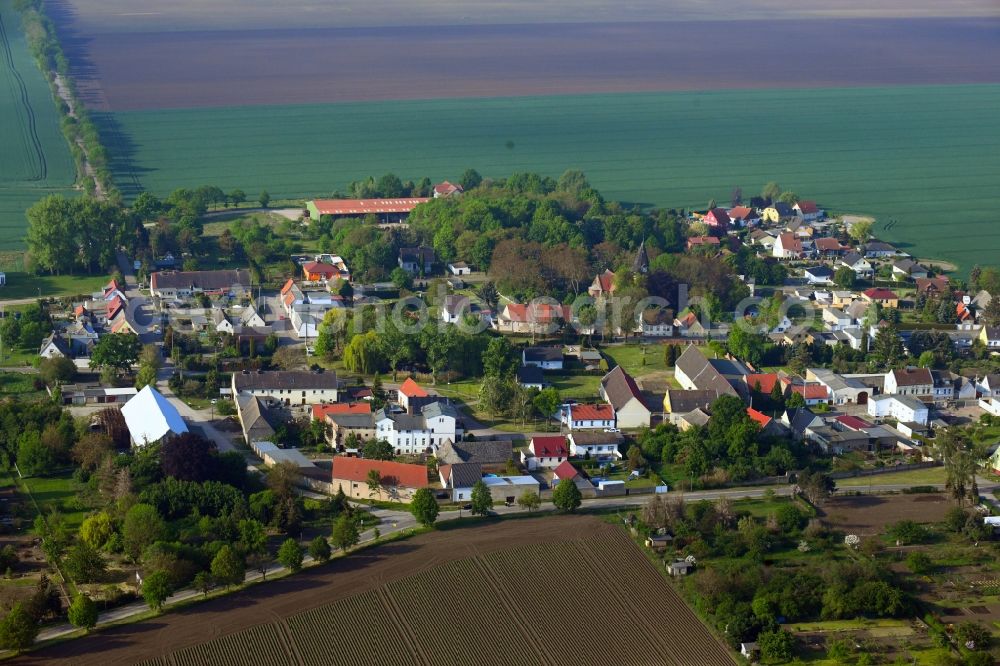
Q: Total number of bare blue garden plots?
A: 0